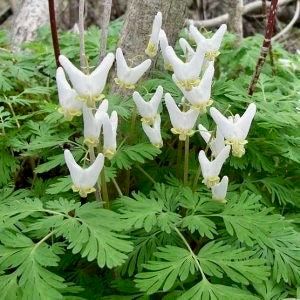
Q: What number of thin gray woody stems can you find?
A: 2